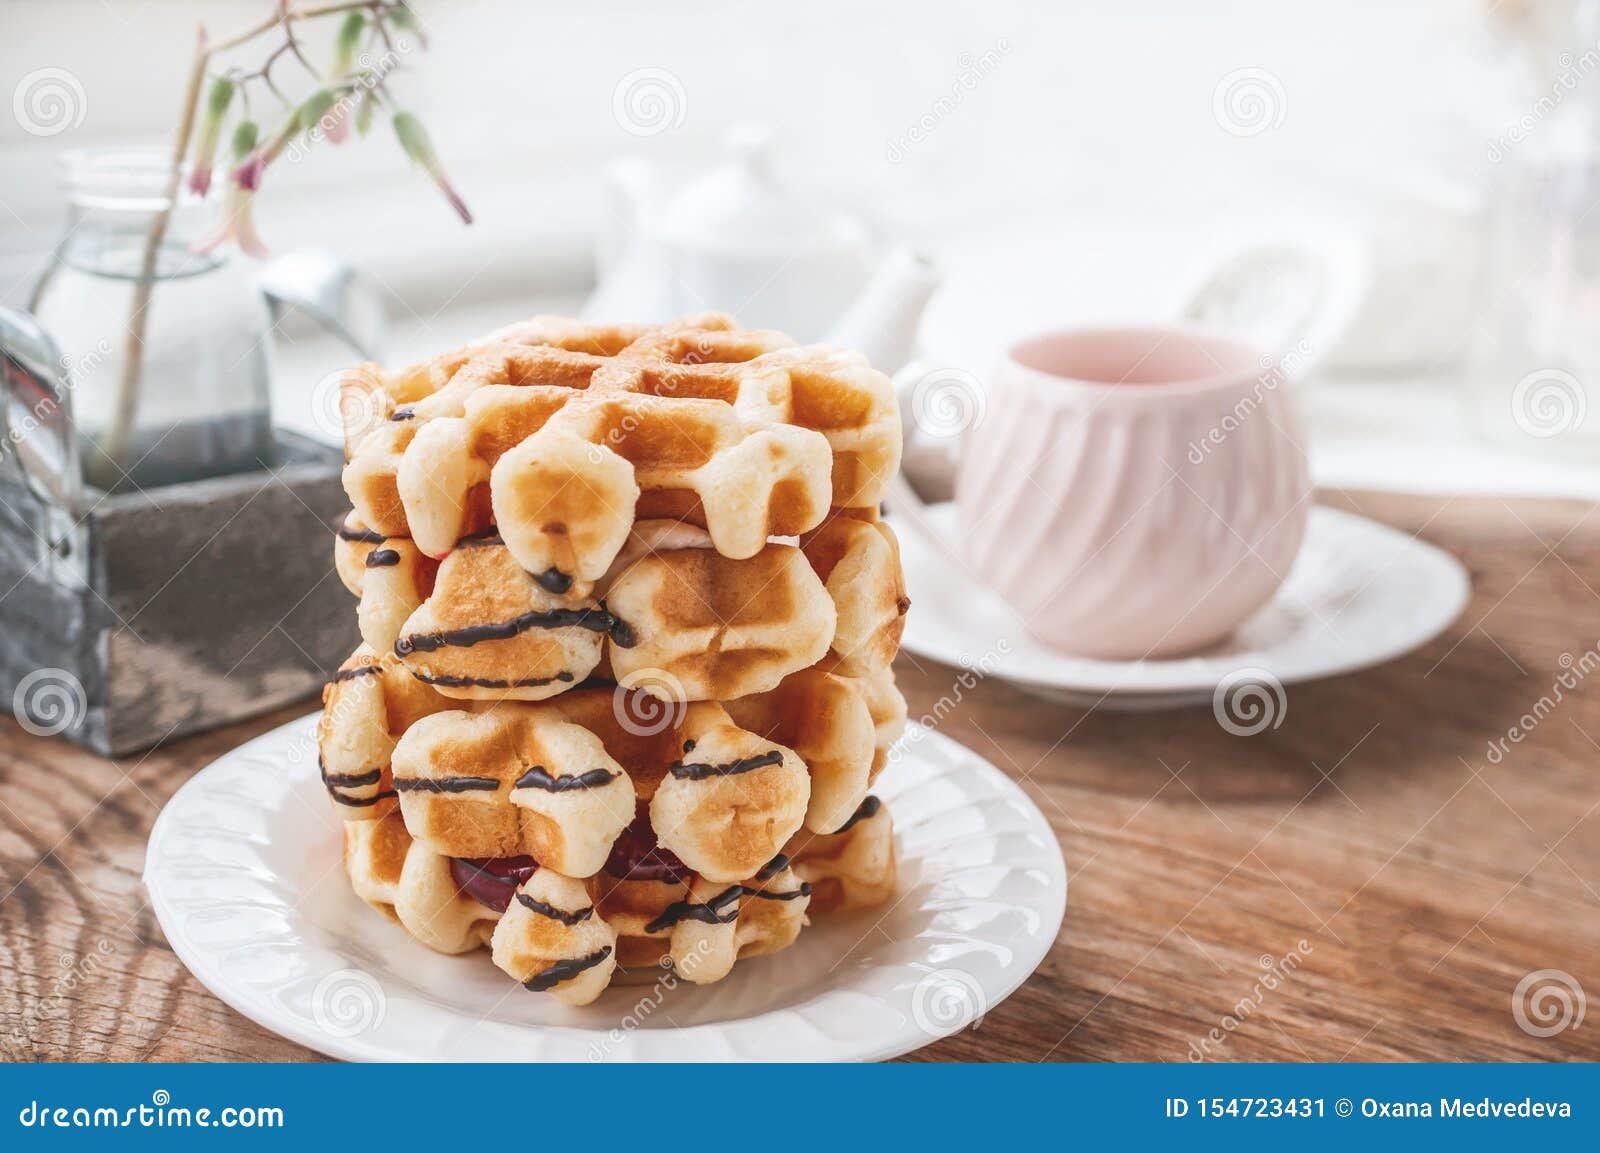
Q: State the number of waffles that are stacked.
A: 4